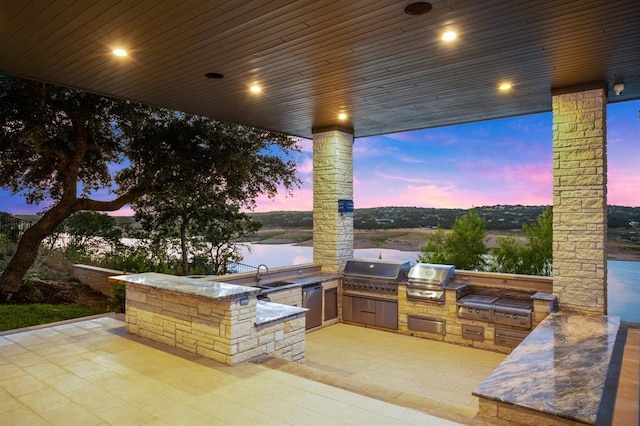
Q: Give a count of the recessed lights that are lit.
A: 5